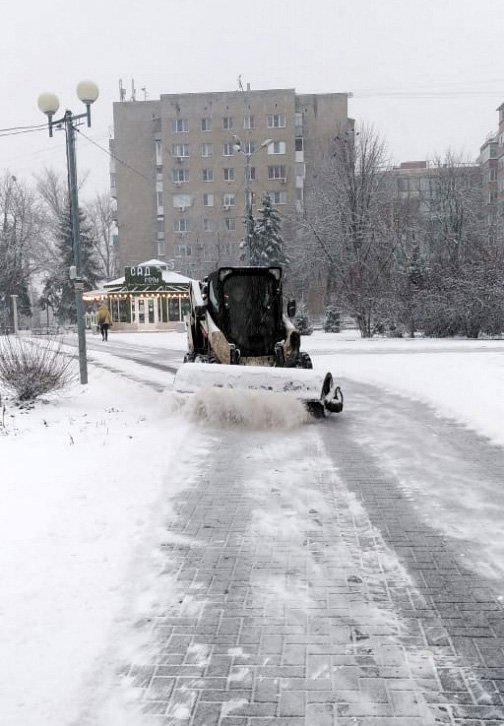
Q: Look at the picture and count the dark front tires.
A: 2